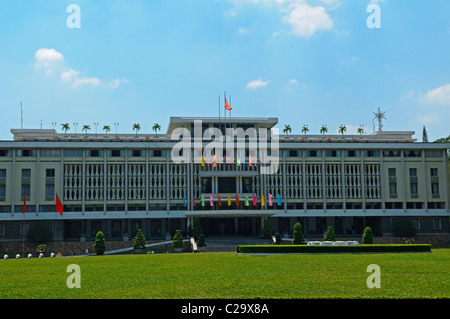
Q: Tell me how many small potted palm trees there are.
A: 10